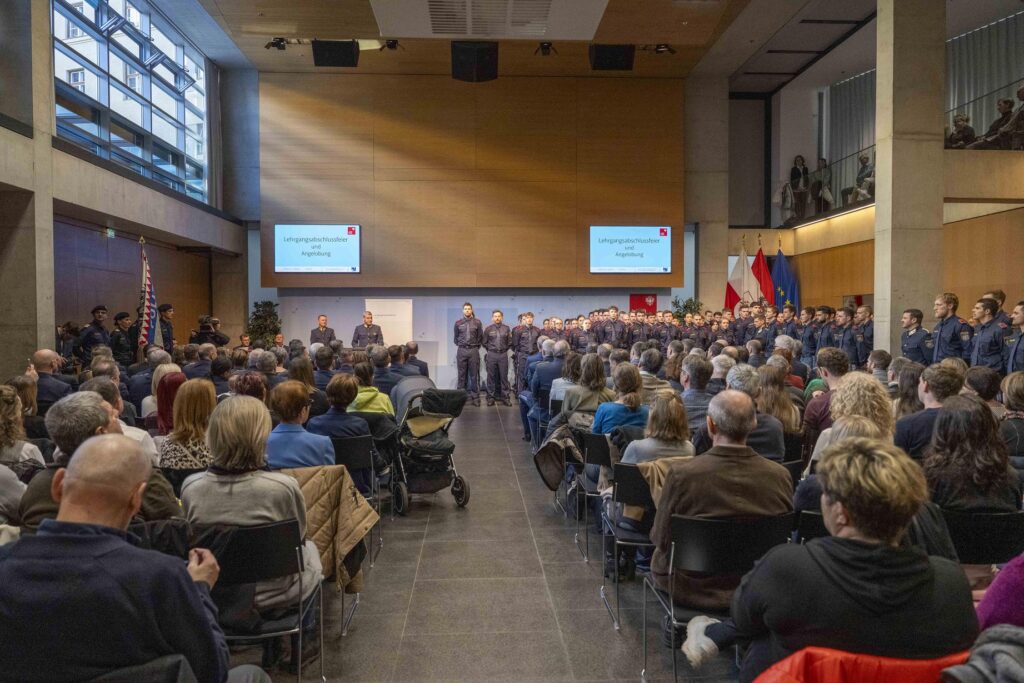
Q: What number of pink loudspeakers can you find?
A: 0